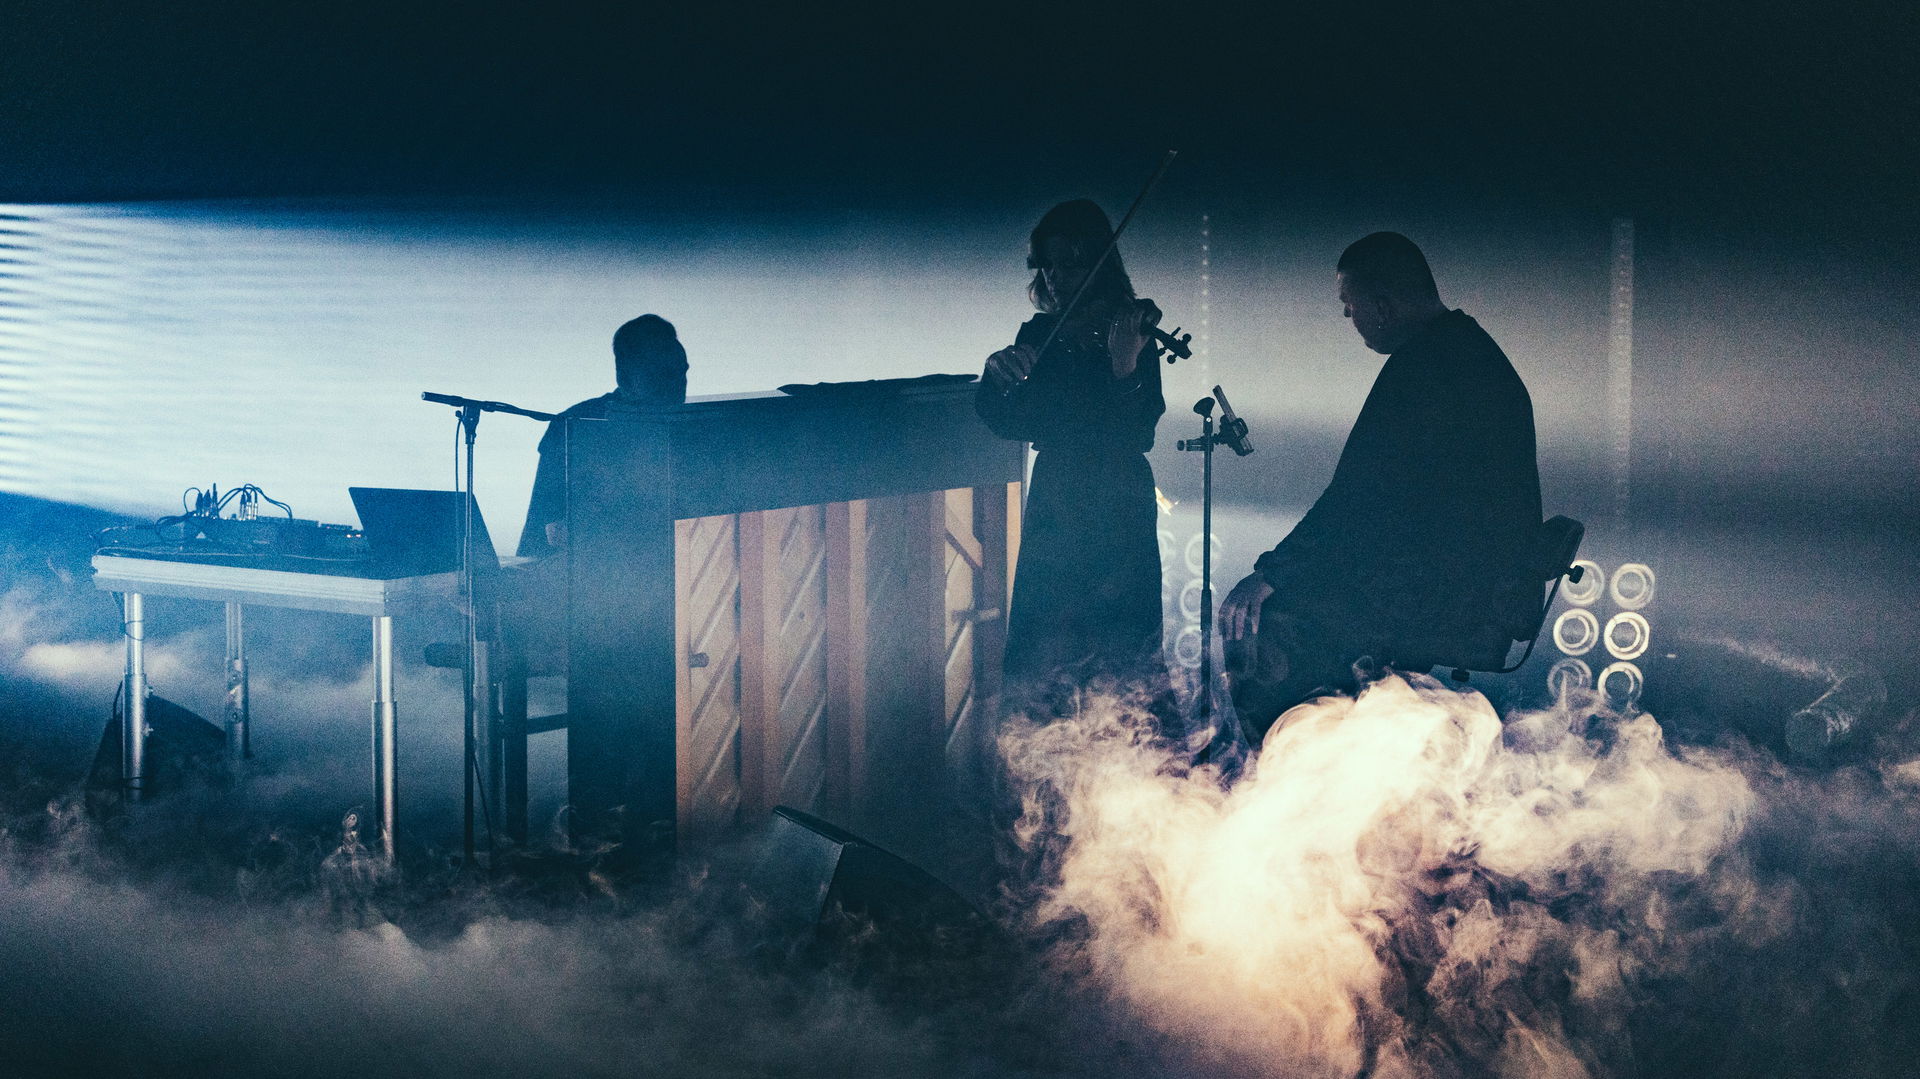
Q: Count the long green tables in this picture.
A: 0